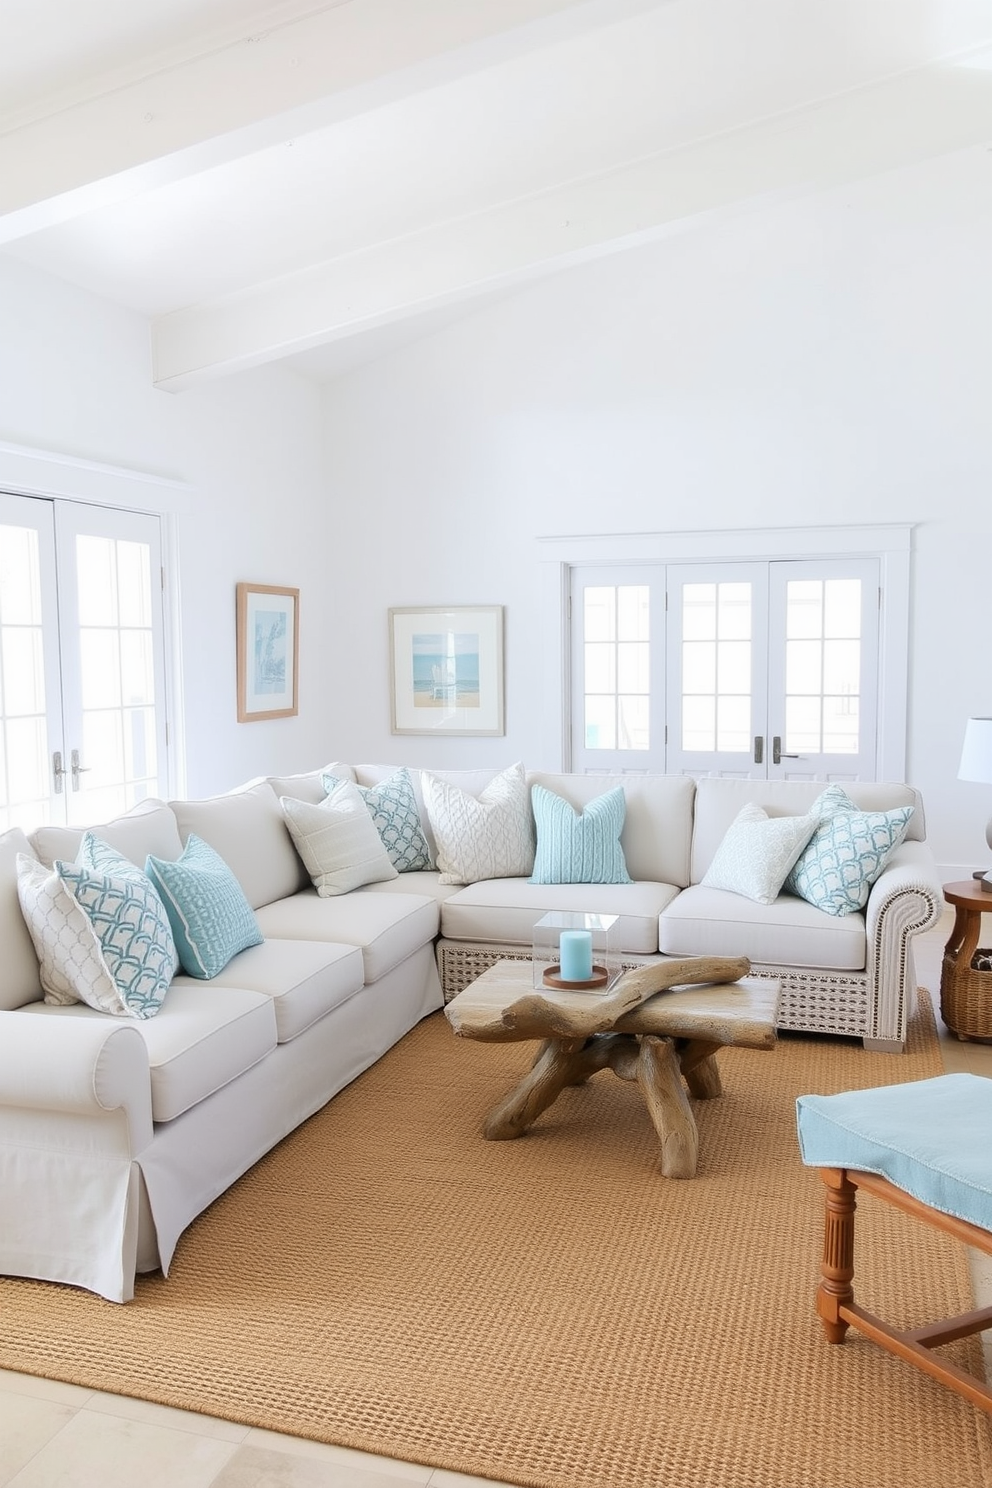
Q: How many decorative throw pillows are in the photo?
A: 9